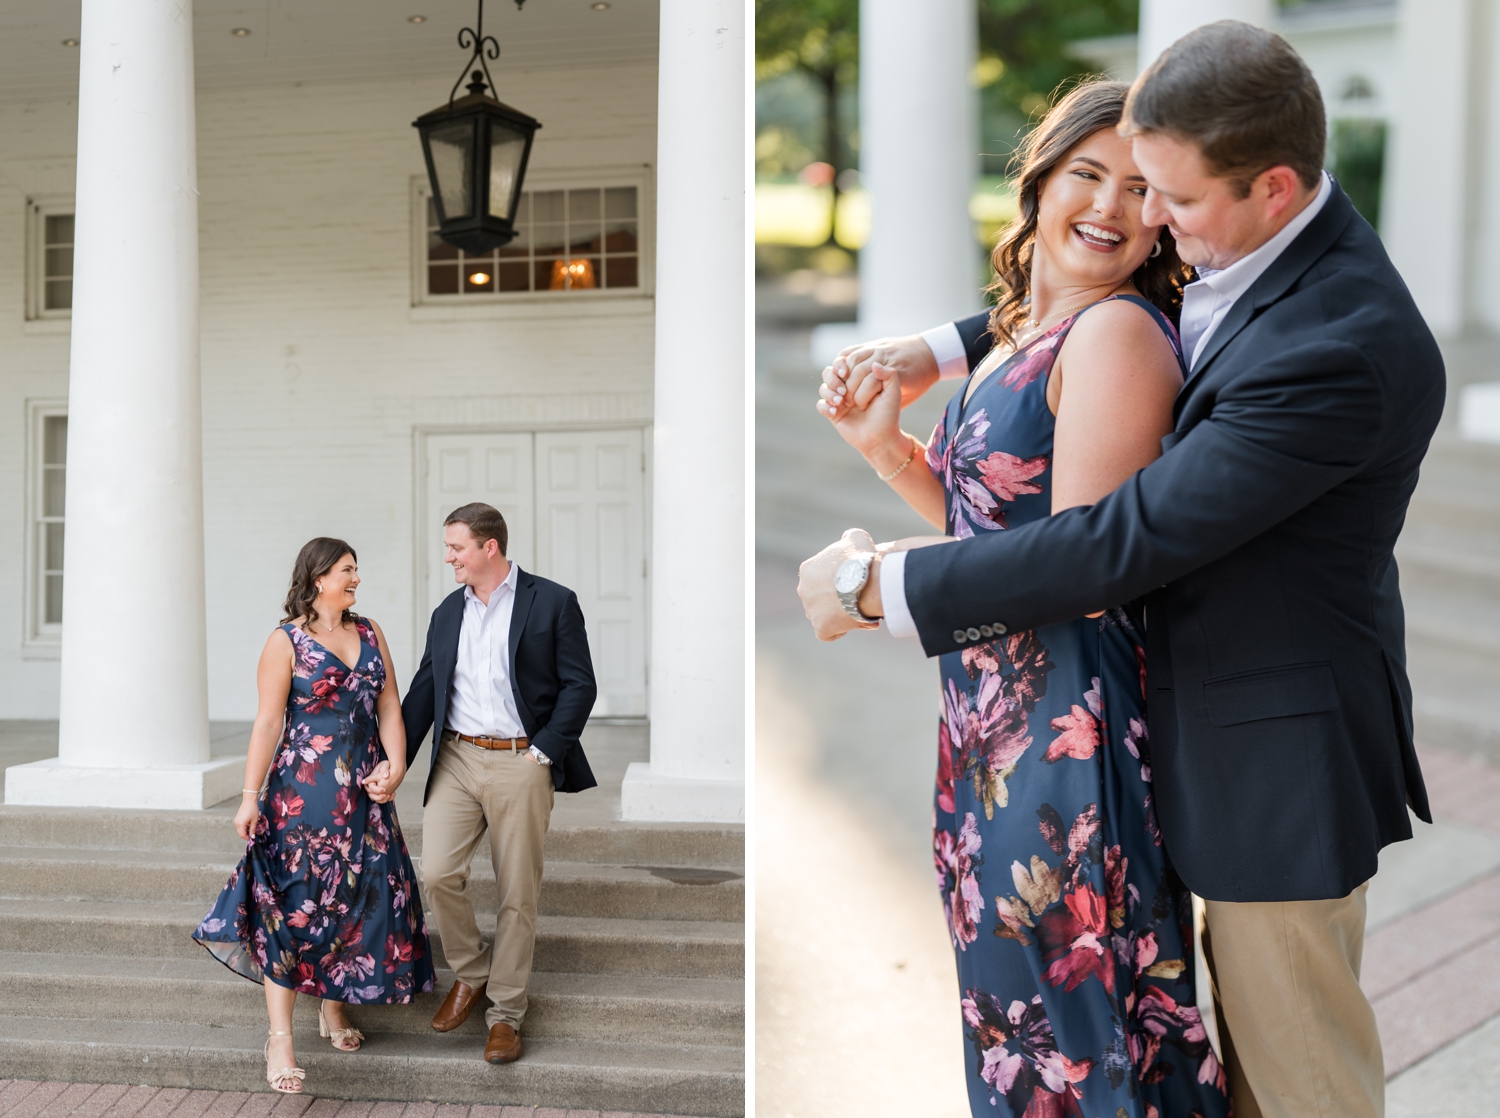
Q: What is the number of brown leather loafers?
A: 2